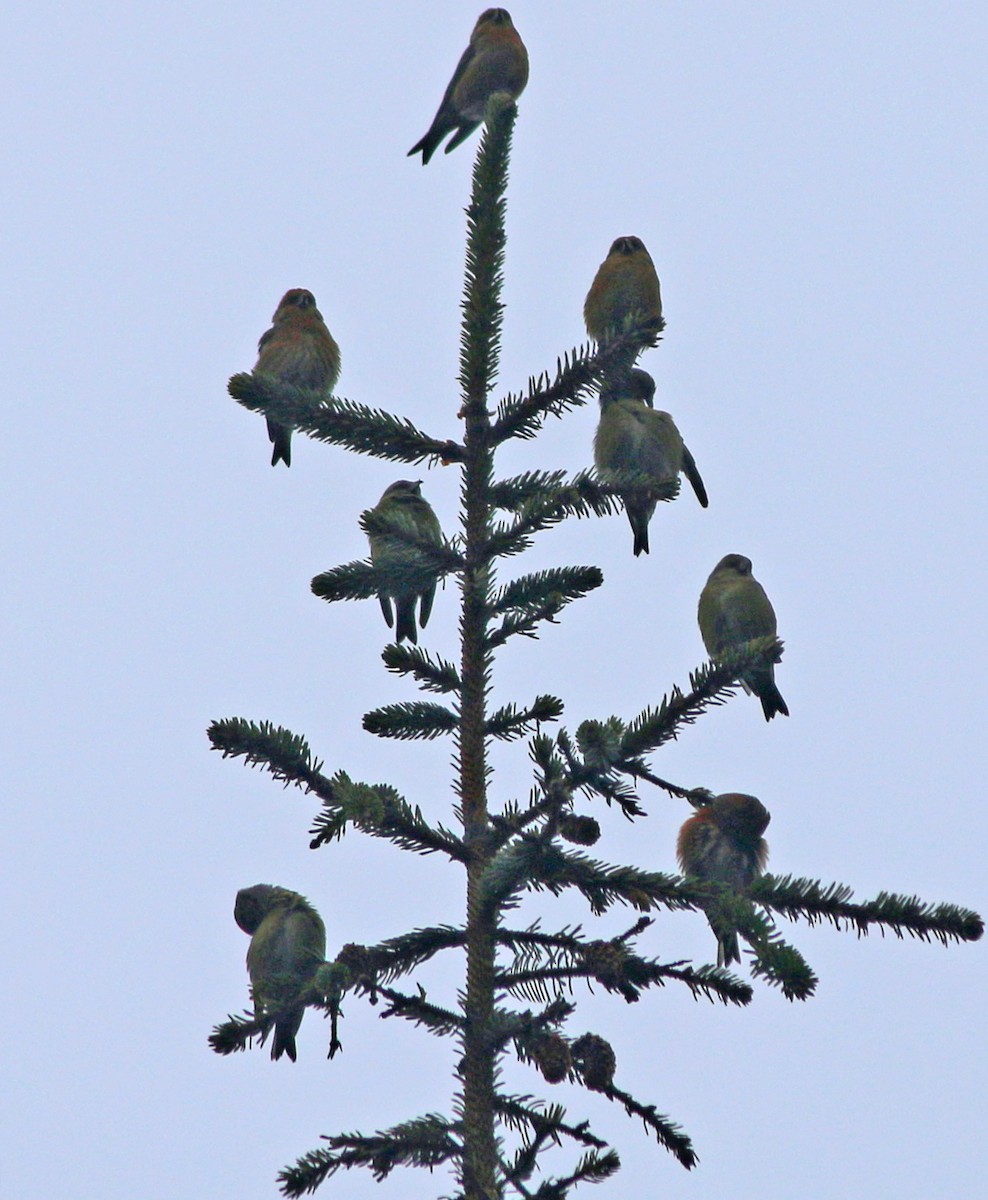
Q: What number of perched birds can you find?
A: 8